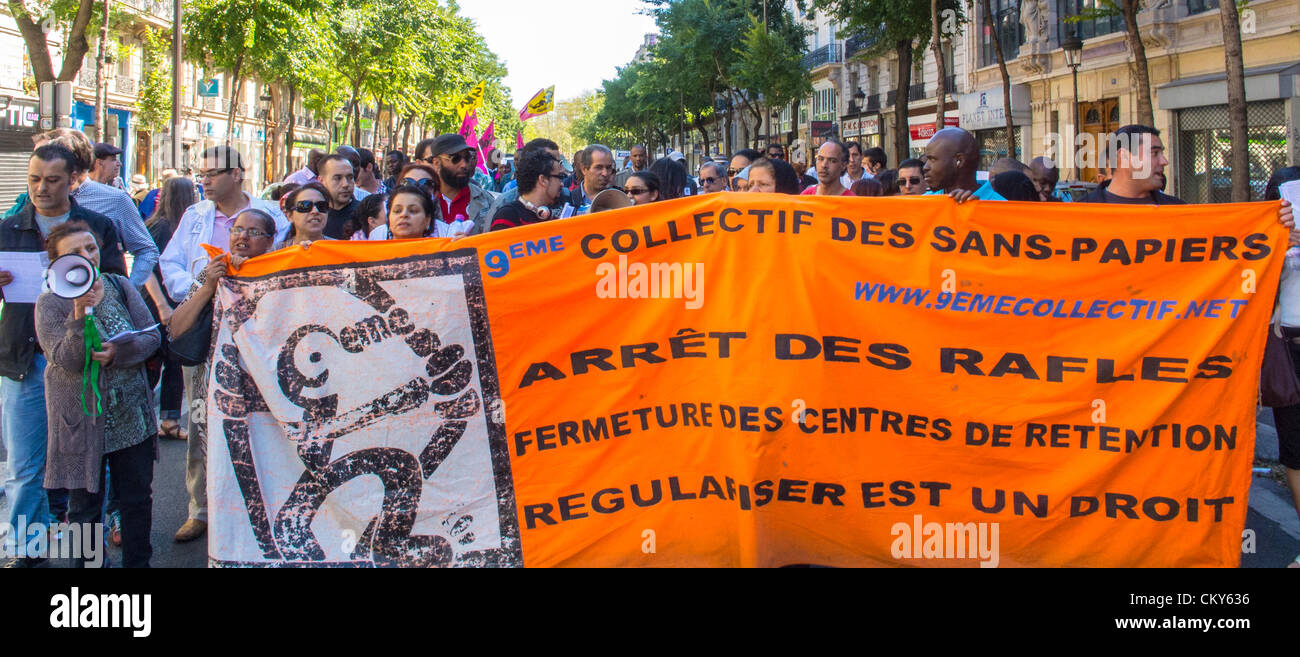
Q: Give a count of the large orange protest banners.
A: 1